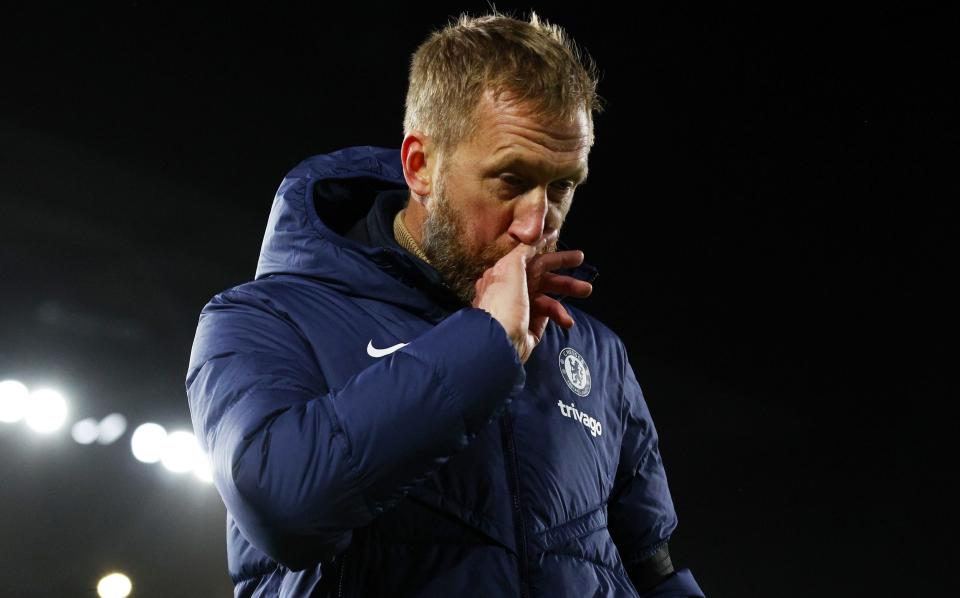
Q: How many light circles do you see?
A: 8